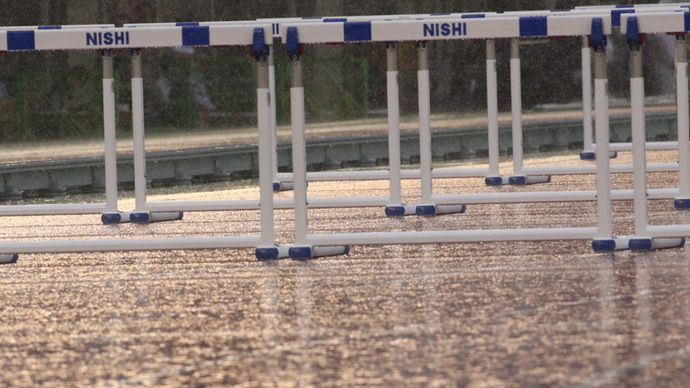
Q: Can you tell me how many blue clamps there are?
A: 4